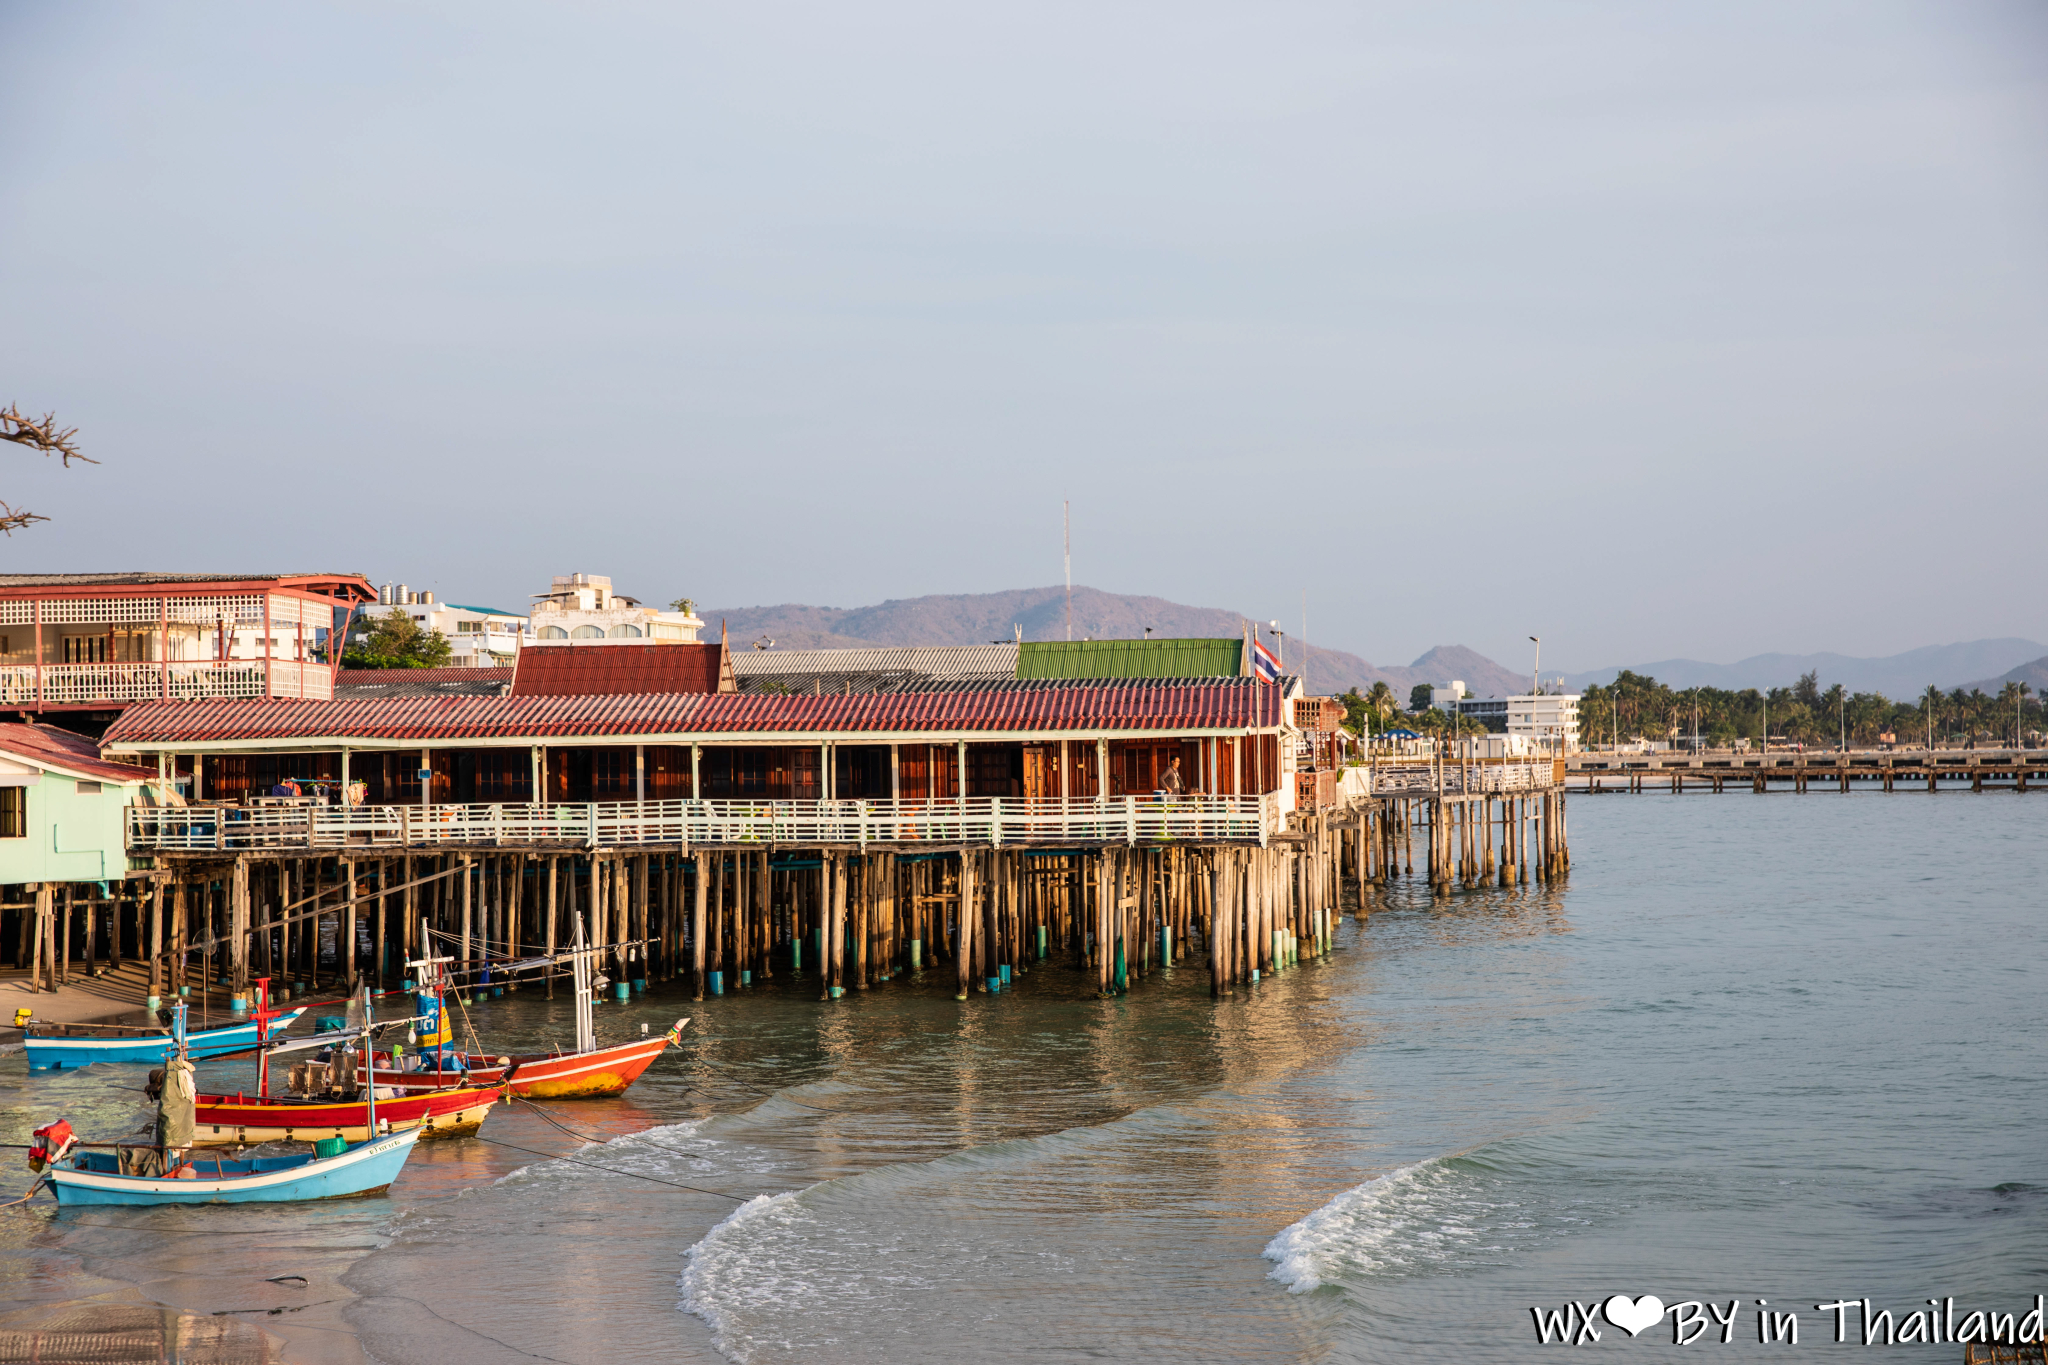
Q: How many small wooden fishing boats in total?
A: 4